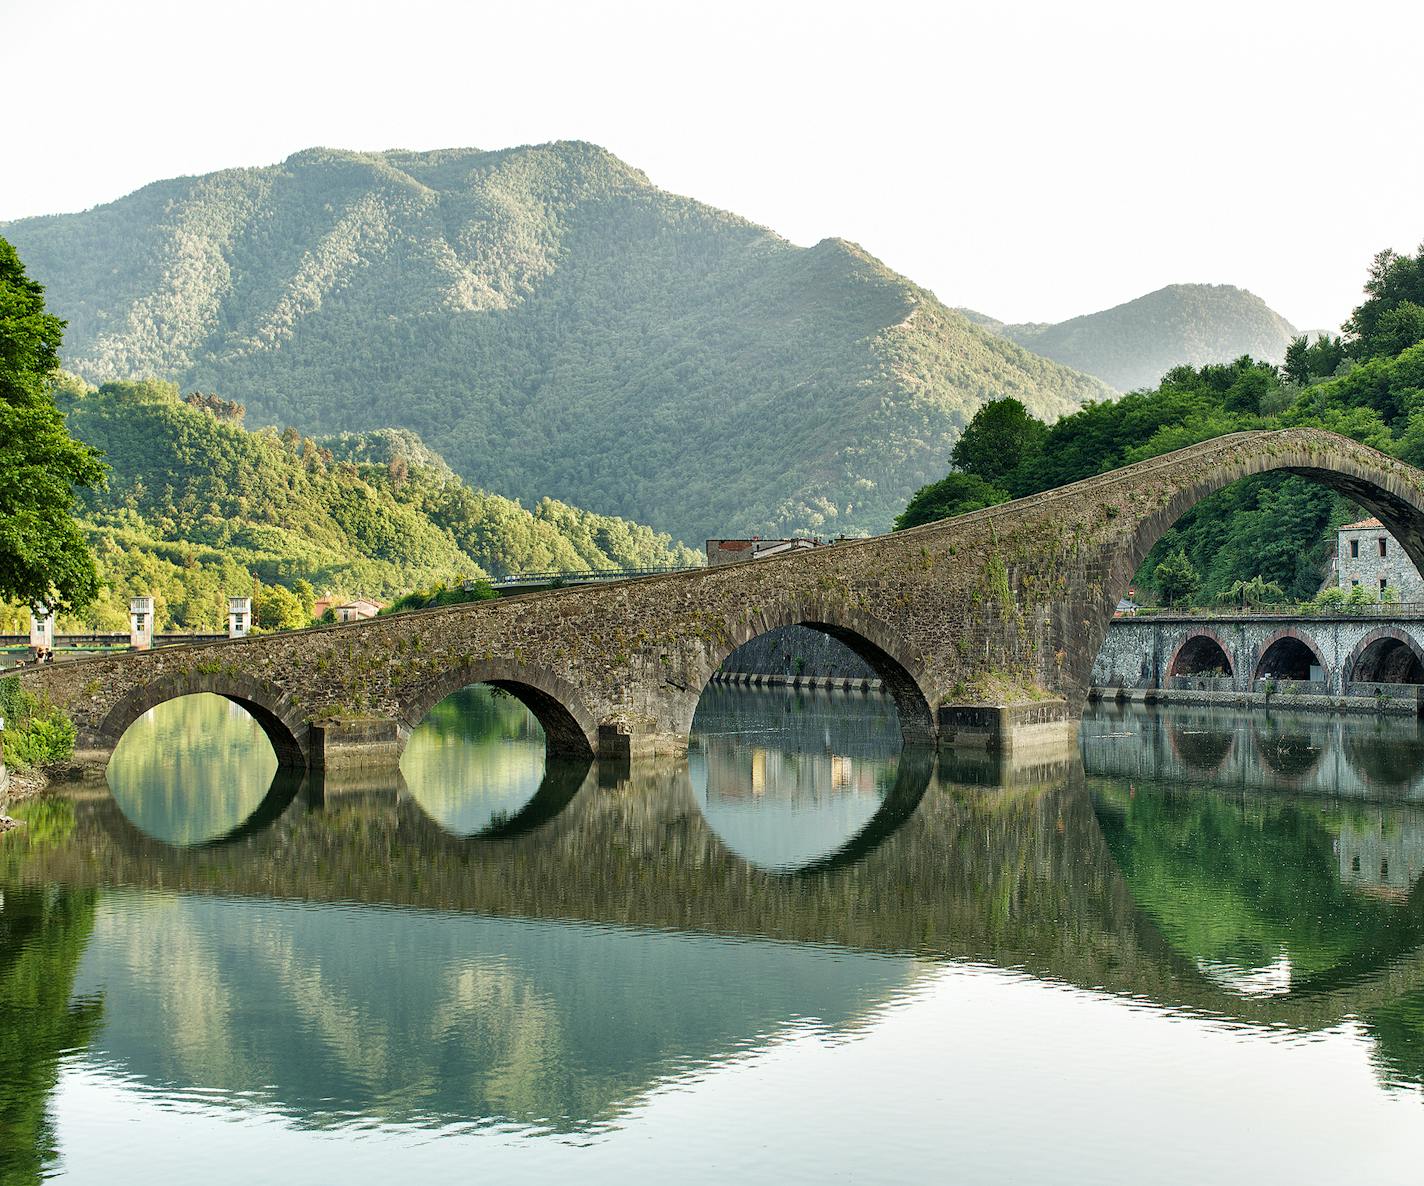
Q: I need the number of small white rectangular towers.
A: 3